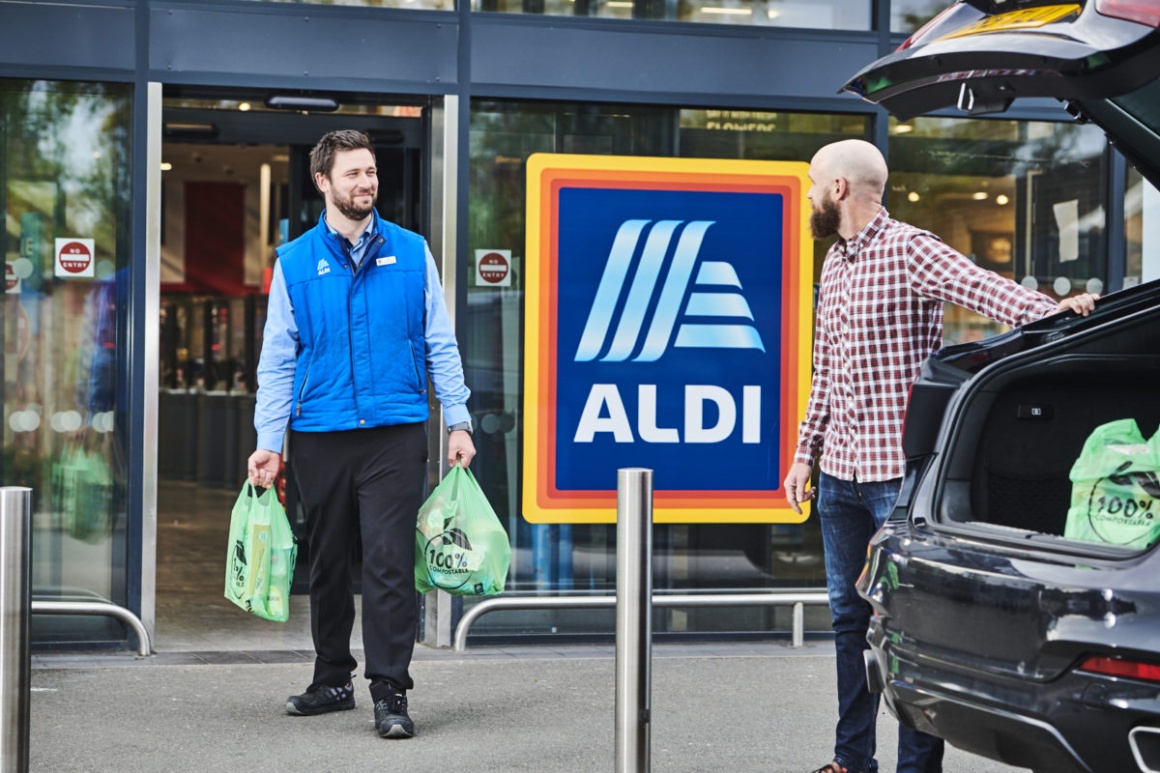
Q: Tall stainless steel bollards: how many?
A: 2